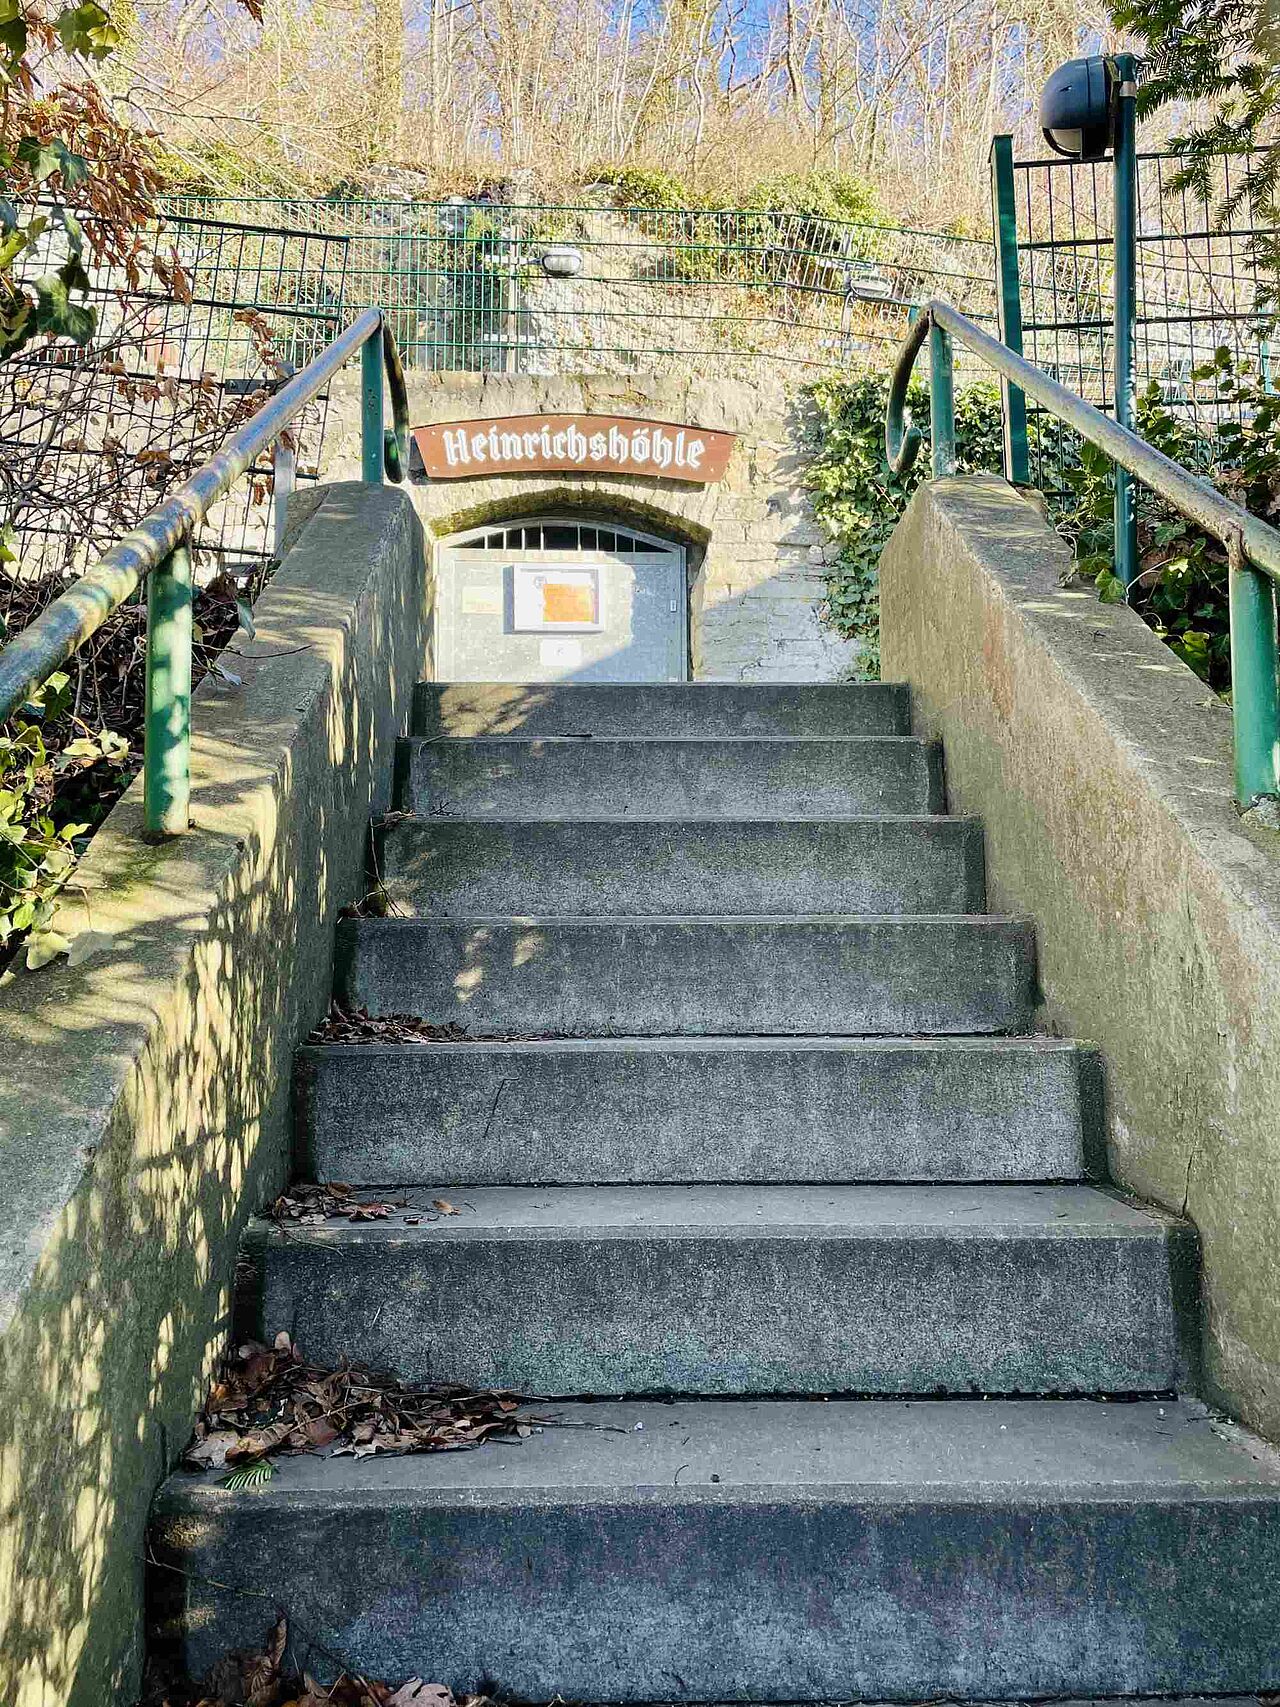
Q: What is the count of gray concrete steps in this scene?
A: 7